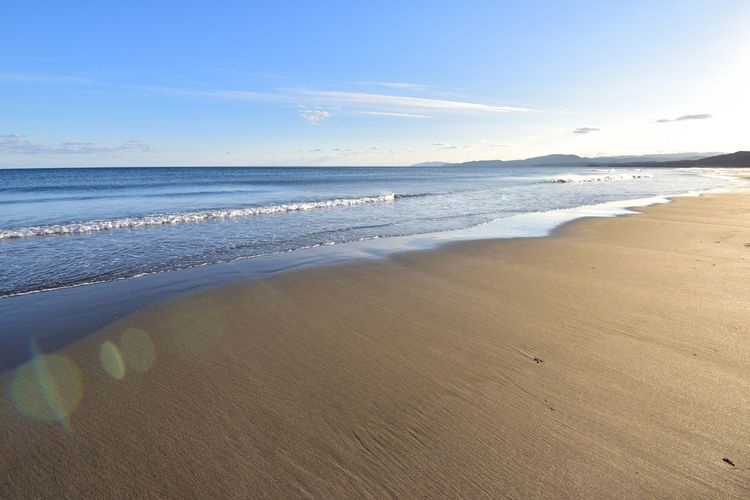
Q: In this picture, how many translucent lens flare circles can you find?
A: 3